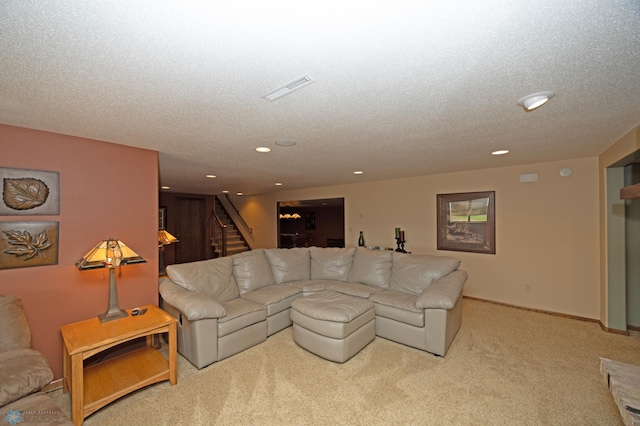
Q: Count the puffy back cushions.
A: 6